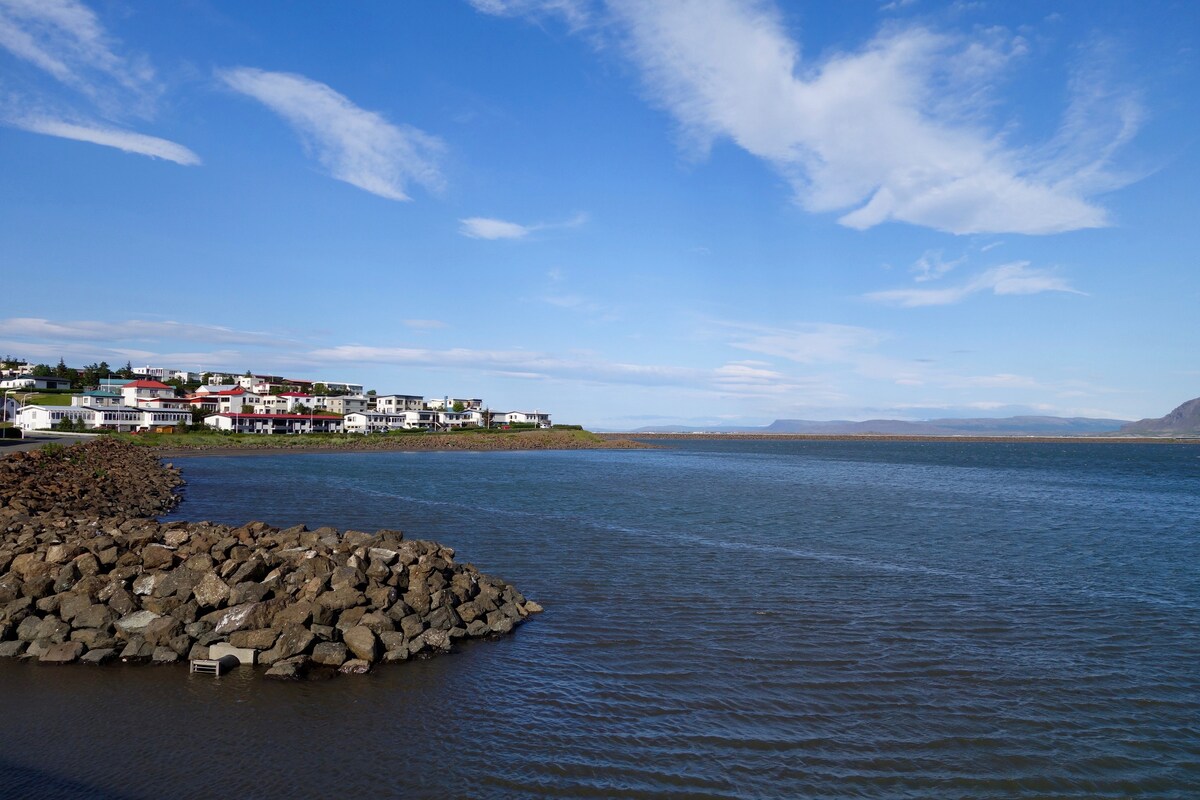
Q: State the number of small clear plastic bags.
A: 0